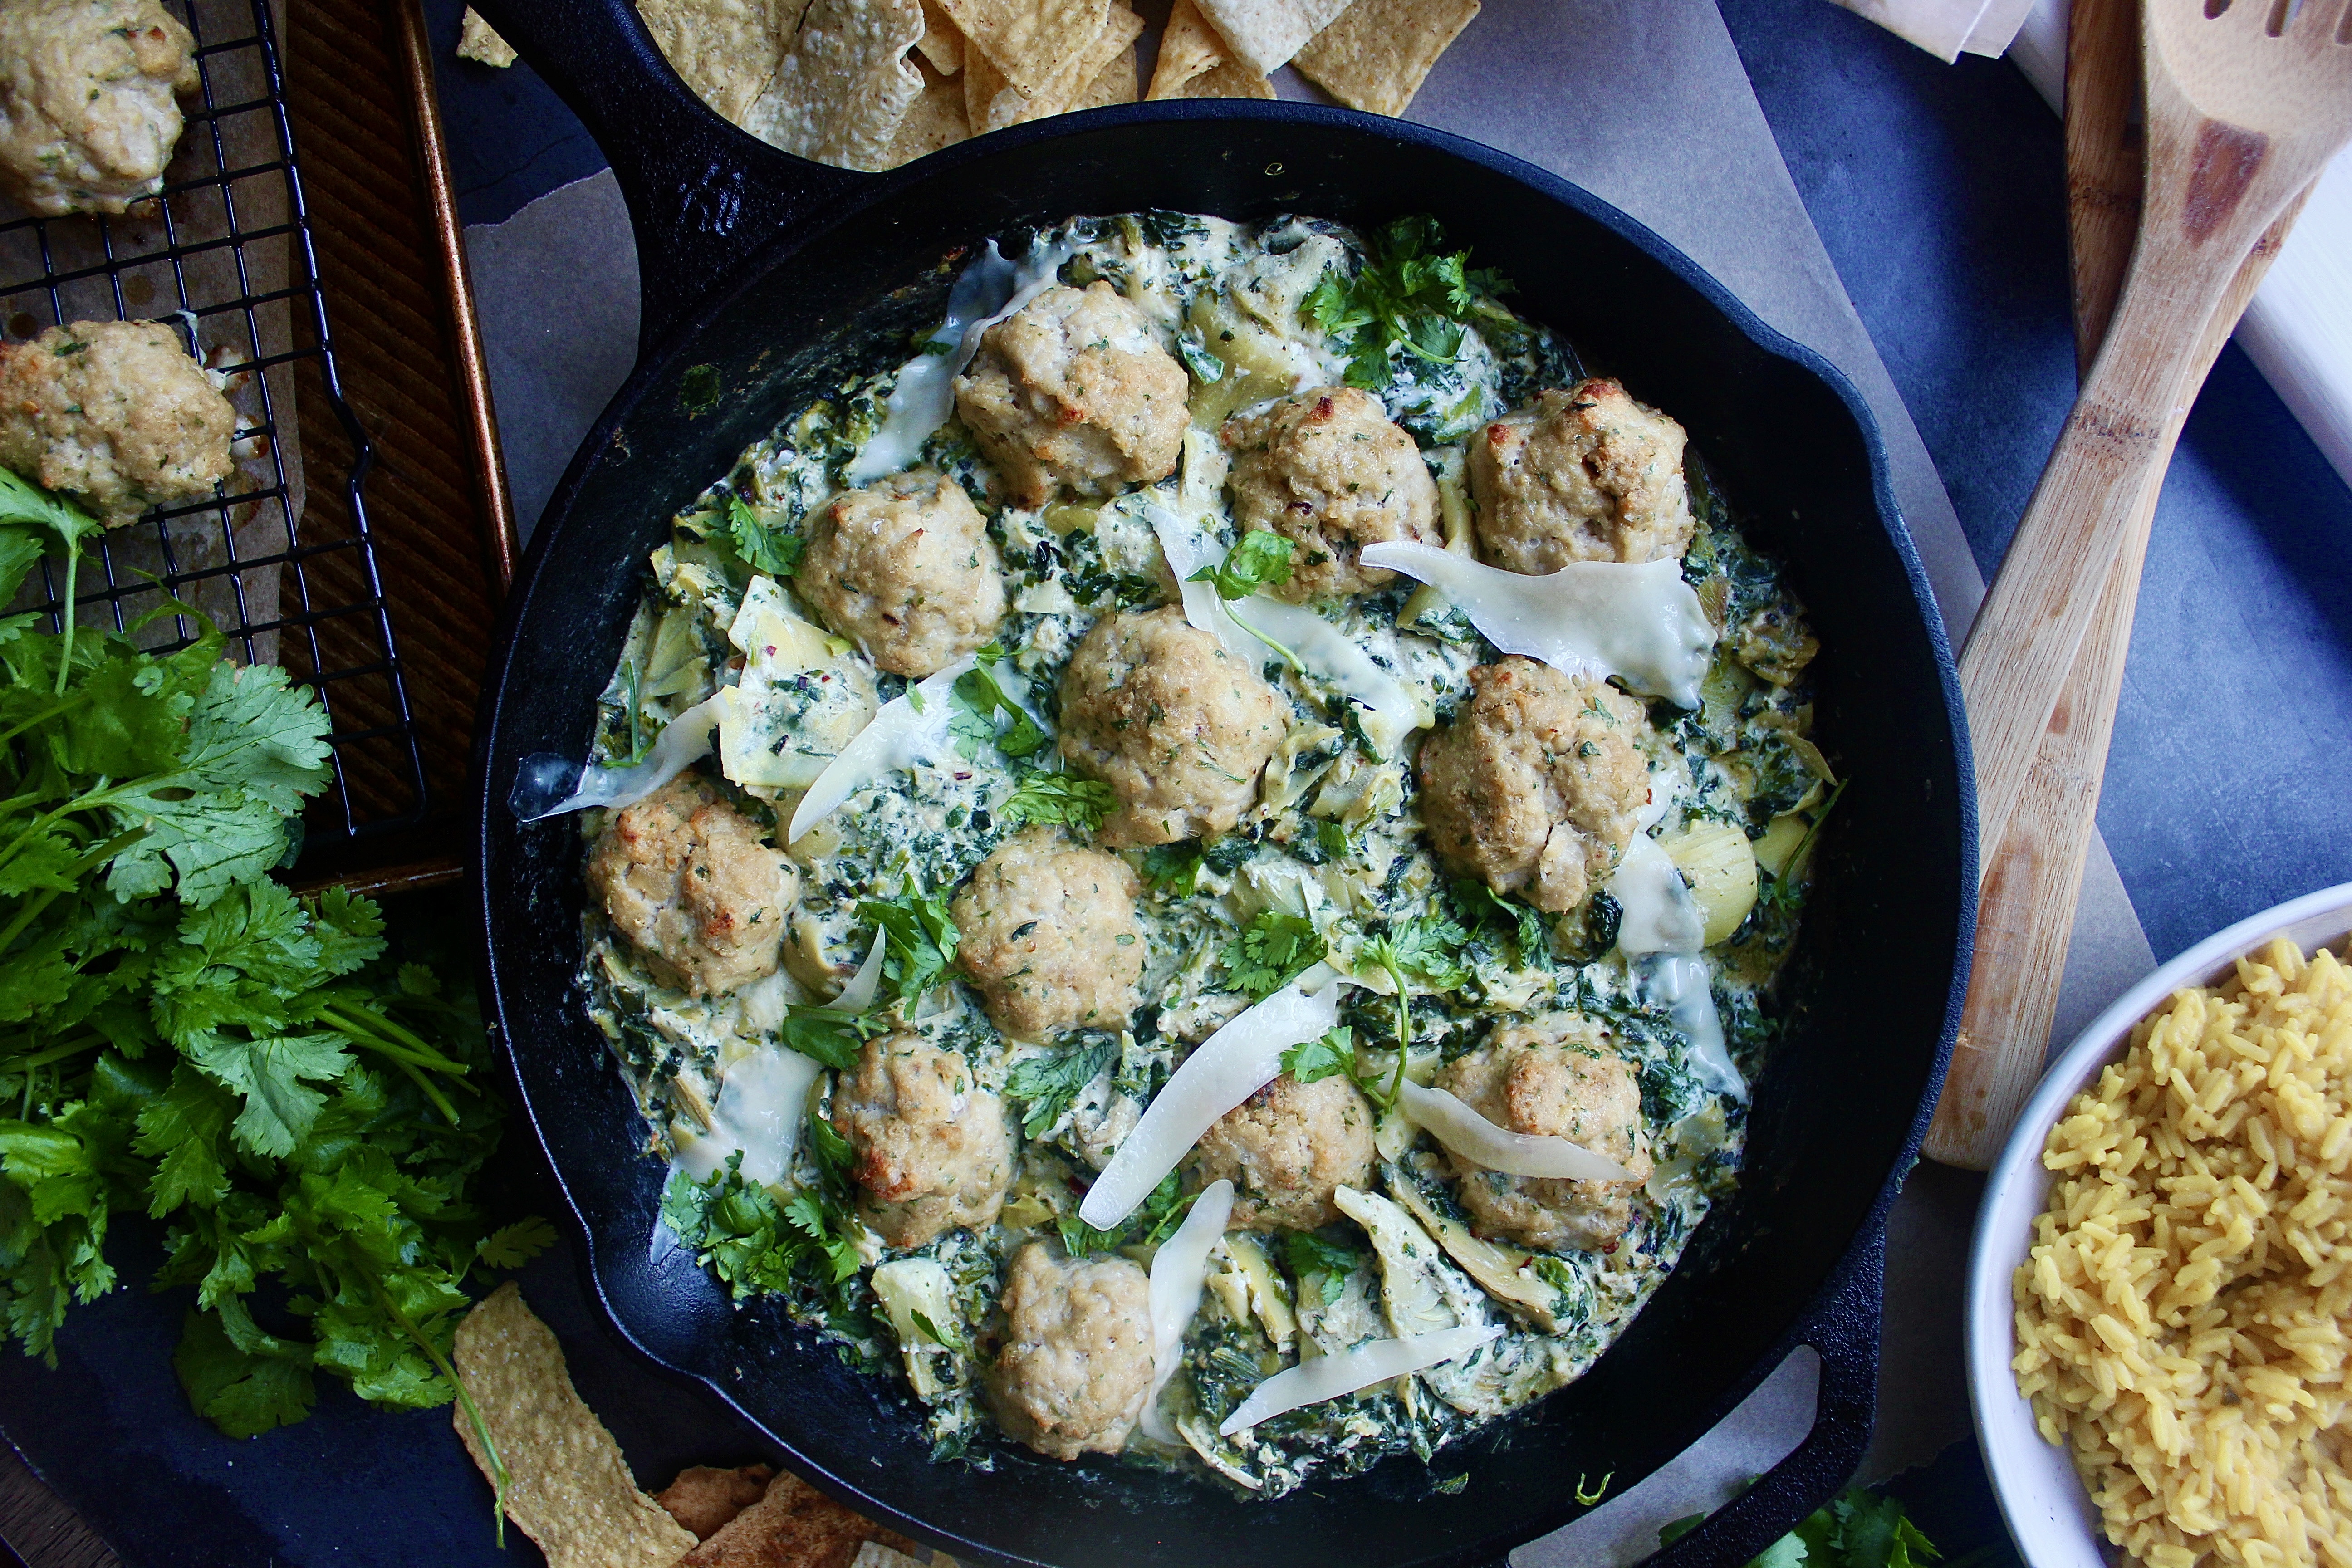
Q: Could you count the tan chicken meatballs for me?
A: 14